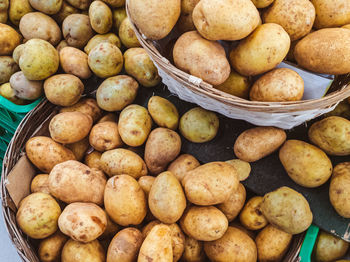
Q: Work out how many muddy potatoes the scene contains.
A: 0